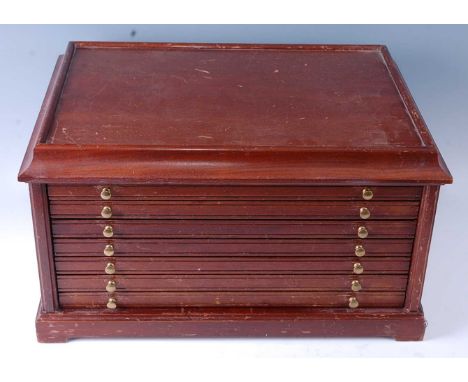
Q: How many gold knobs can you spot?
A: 14